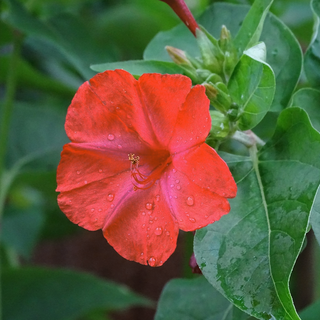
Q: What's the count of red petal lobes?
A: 5